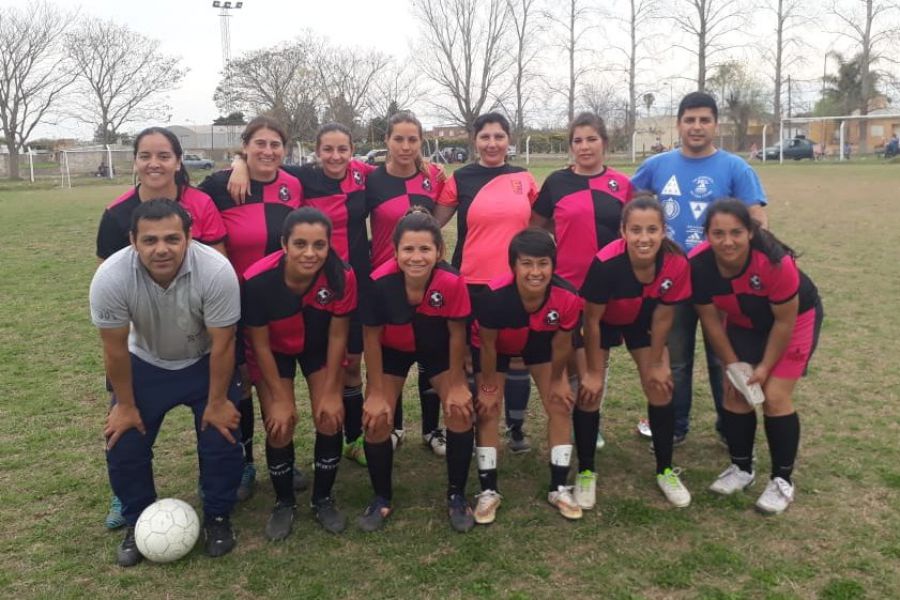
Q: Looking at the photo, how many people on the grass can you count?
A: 13